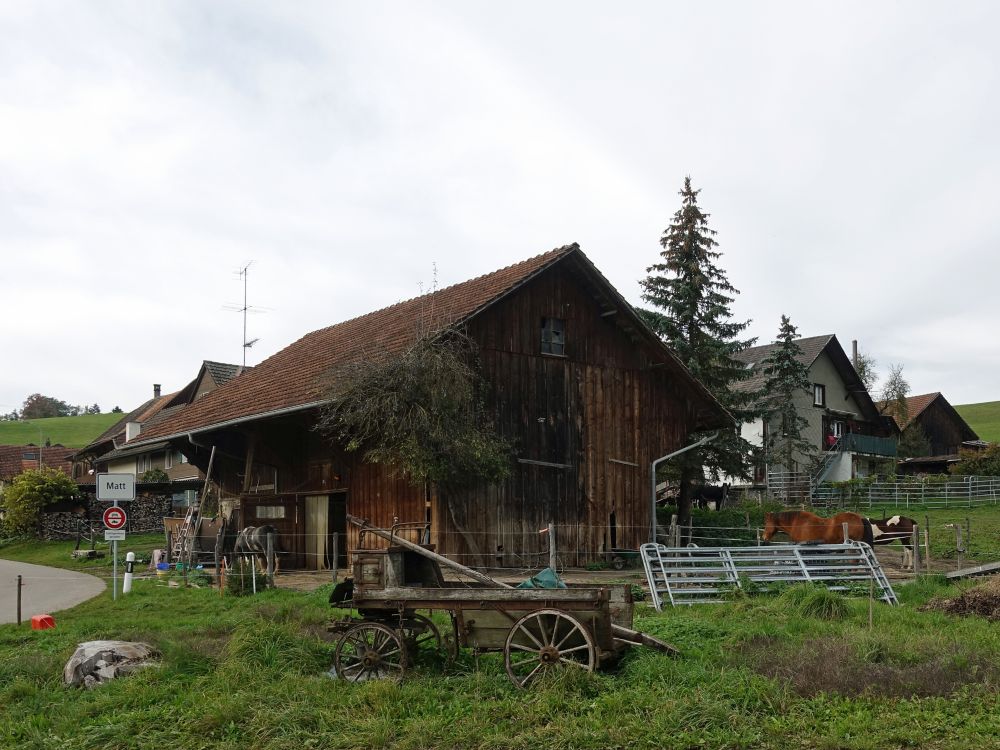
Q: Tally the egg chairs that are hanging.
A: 0